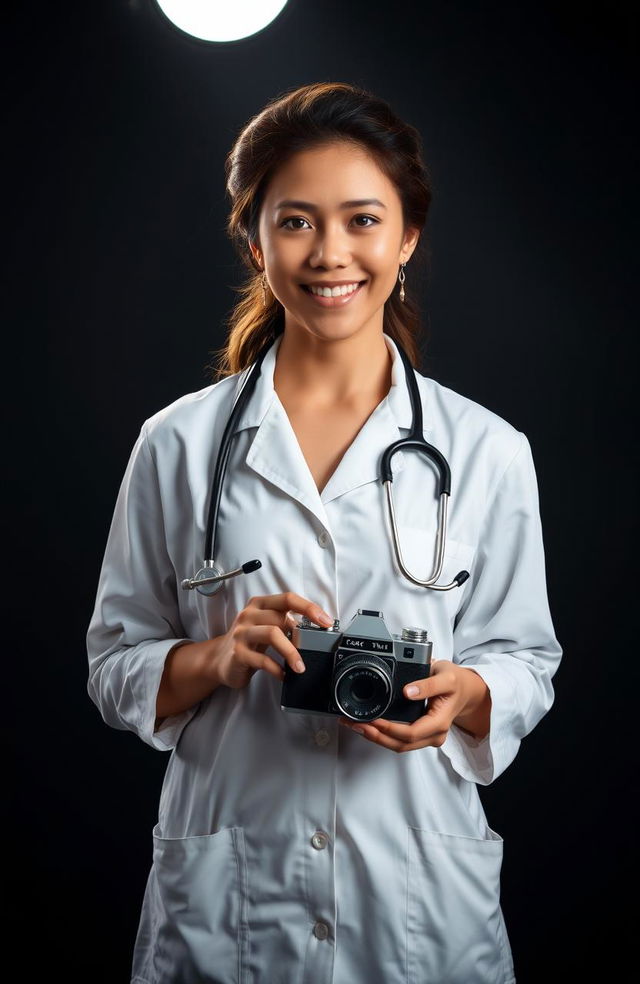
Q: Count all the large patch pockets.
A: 2